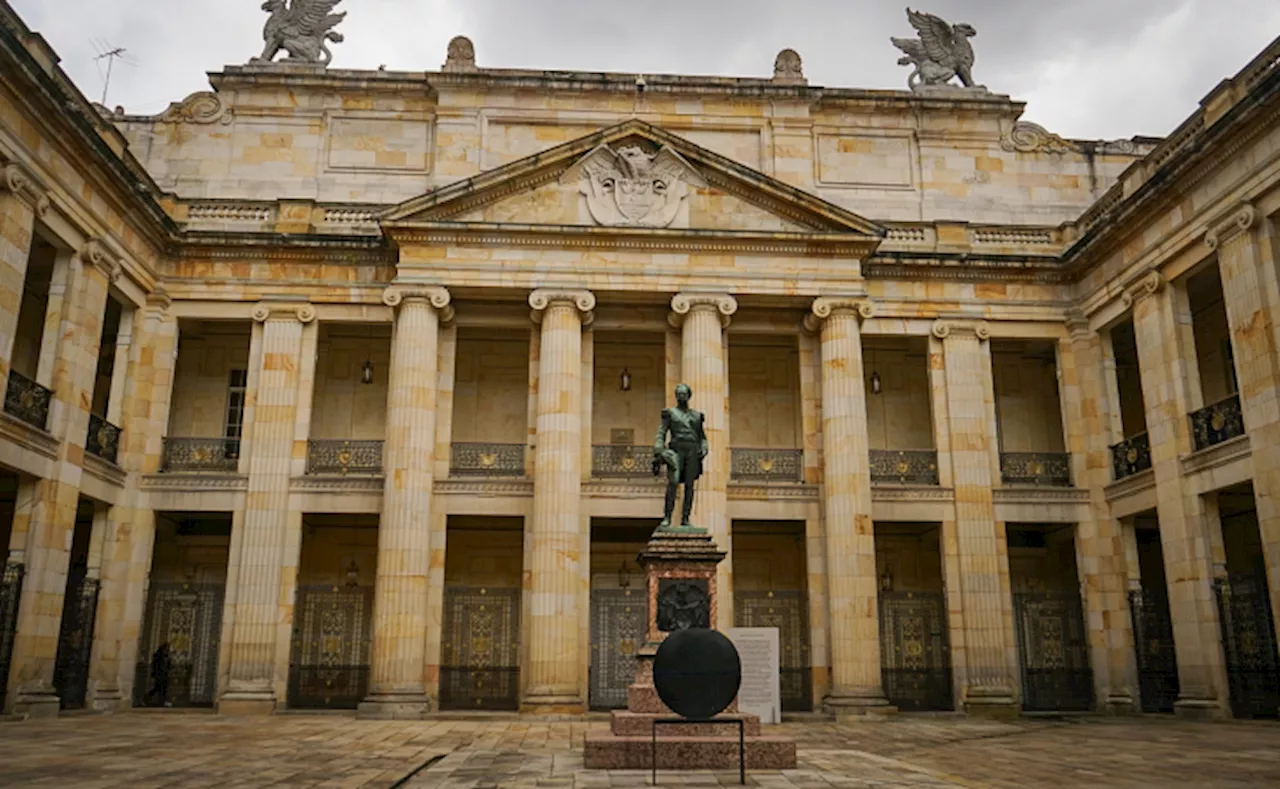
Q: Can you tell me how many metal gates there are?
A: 11